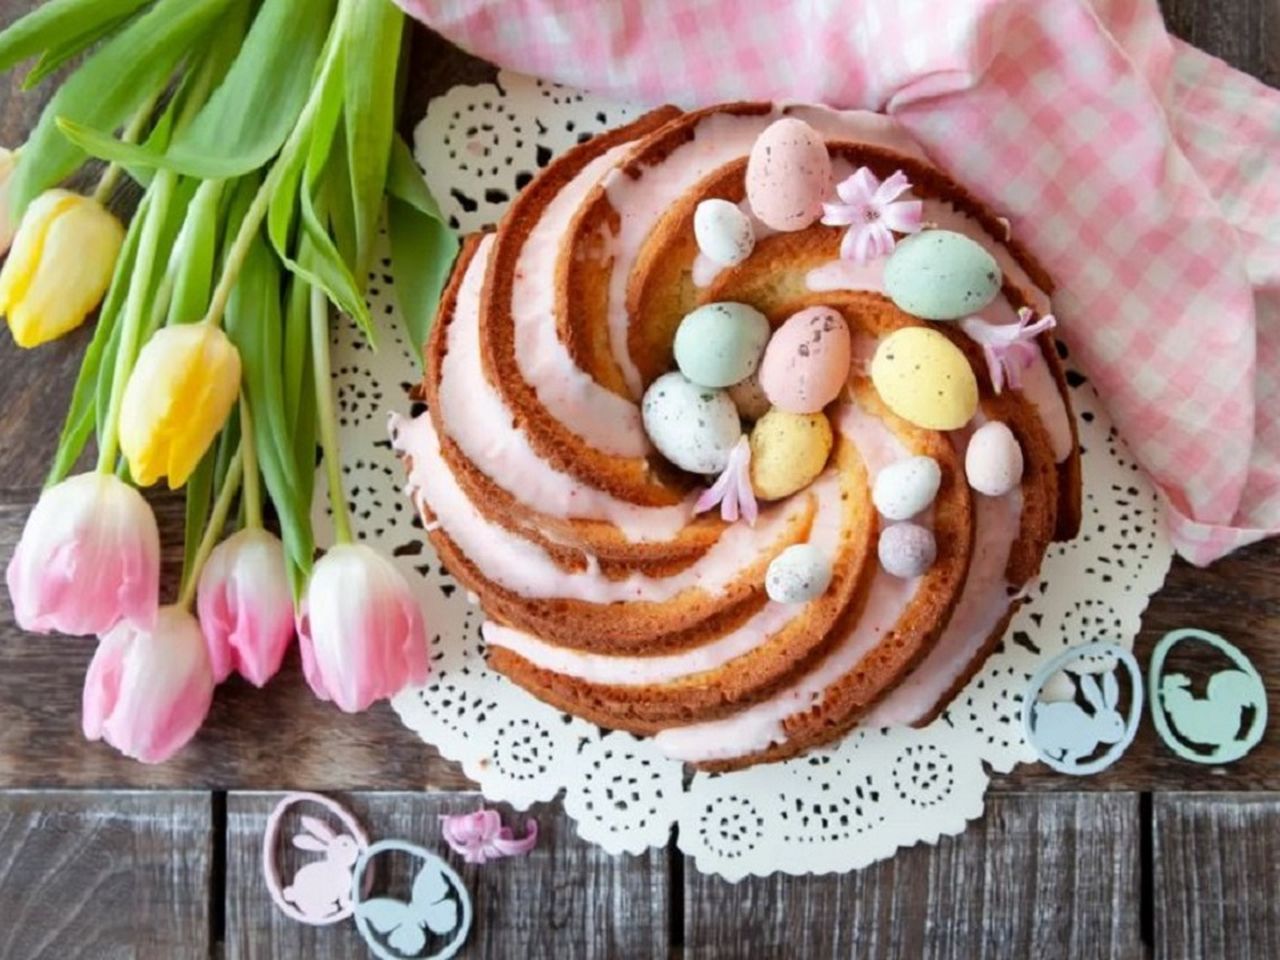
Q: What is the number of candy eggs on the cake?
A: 13